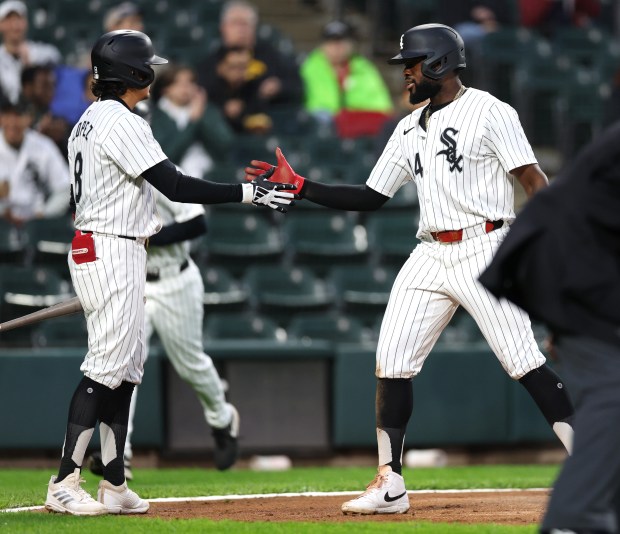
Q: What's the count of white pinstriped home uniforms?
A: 3